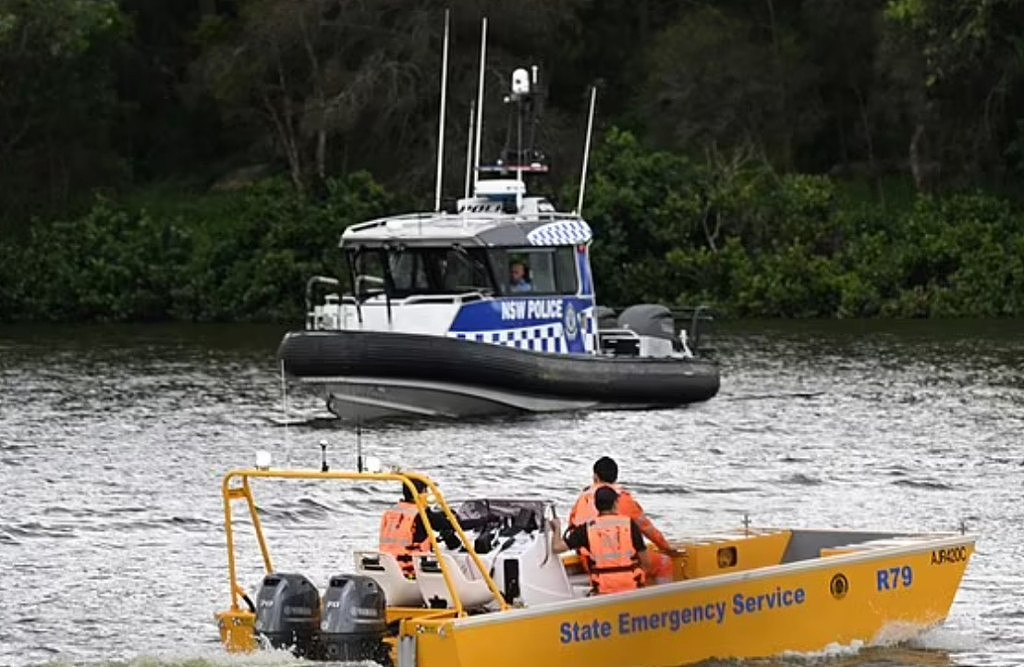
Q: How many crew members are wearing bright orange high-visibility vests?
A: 3